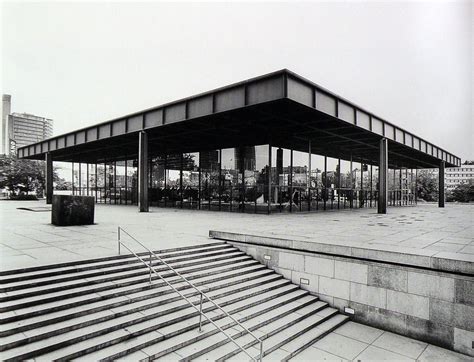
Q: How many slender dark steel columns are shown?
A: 4